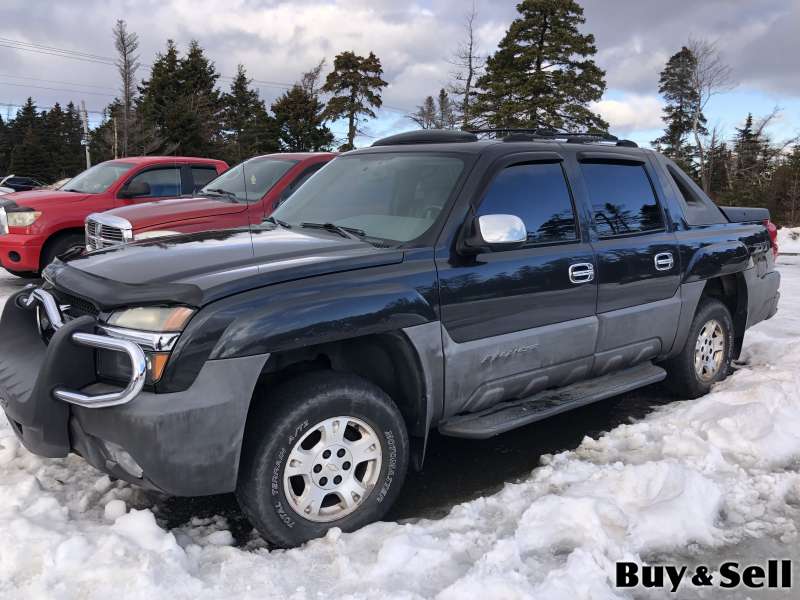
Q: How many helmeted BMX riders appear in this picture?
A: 0